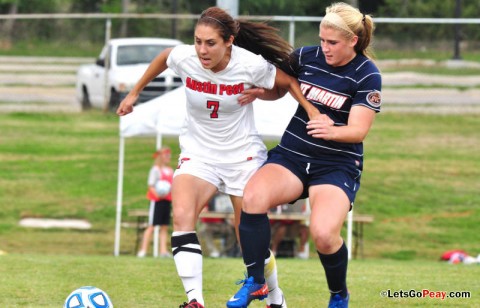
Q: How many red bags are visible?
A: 1